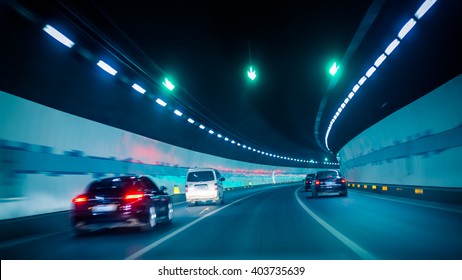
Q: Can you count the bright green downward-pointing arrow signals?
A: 3